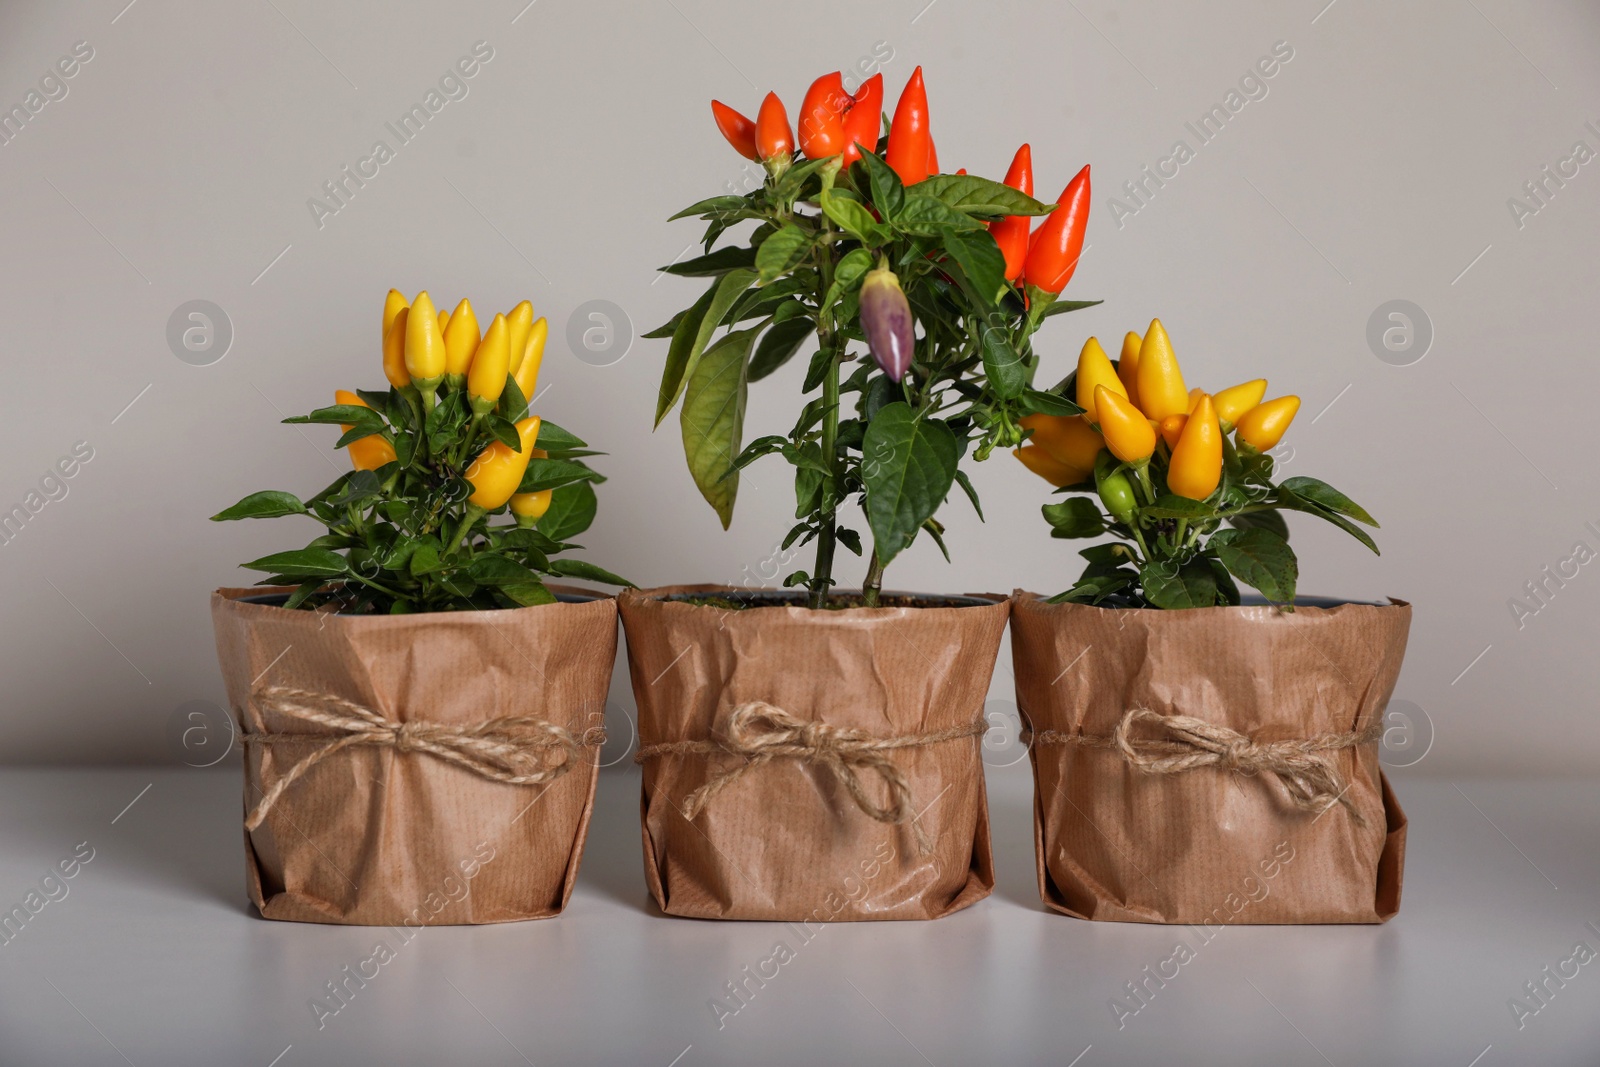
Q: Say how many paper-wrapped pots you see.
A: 3